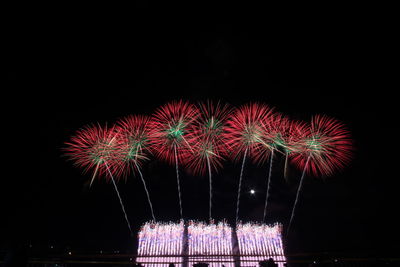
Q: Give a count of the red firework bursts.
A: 7